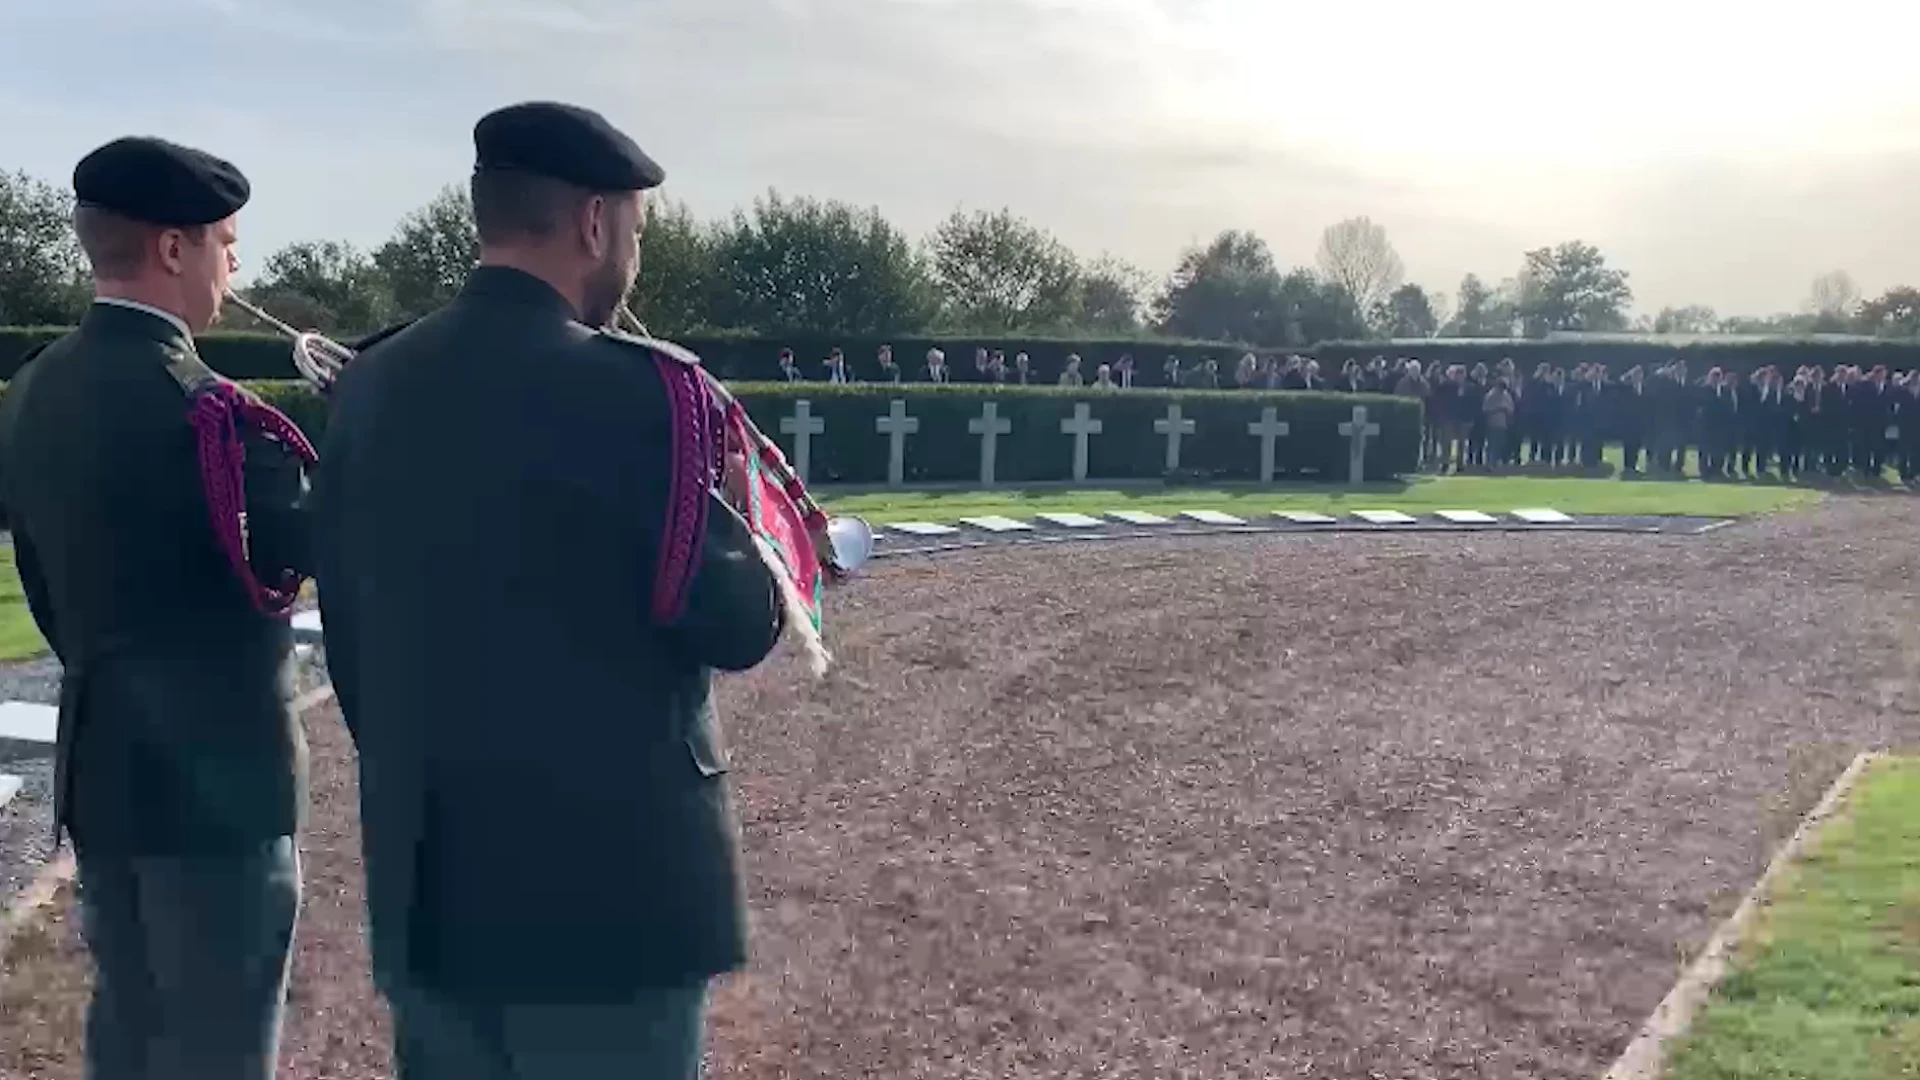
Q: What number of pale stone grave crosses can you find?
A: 7